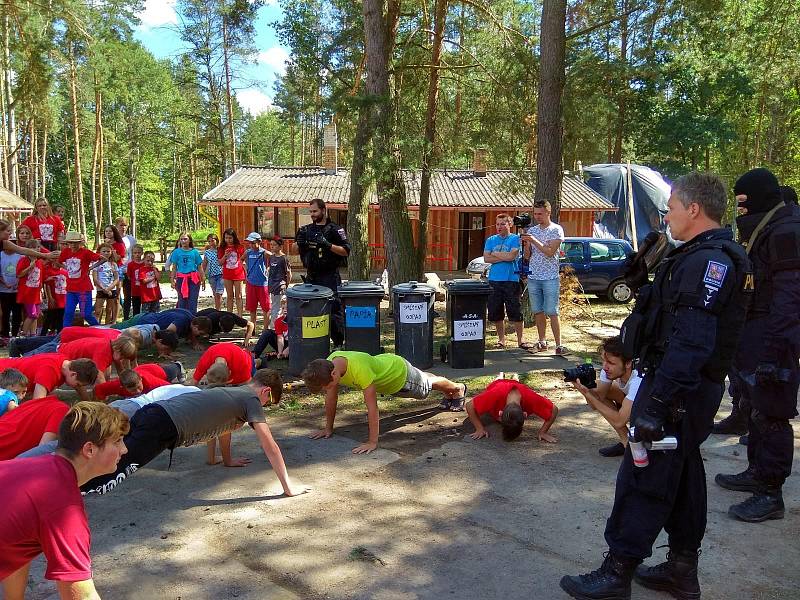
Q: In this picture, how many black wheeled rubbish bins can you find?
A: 4